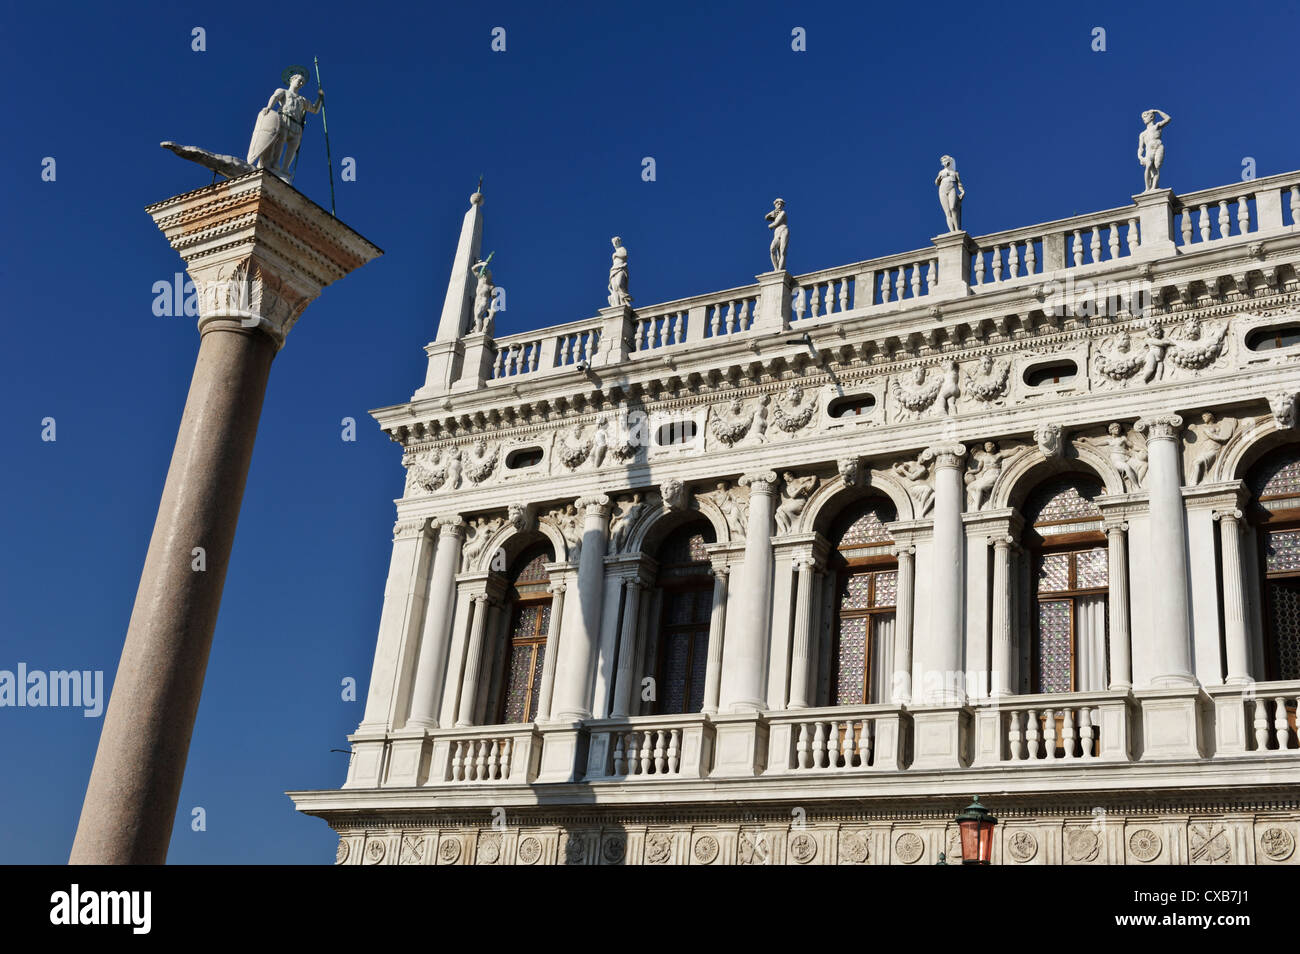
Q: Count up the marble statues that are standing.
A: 6